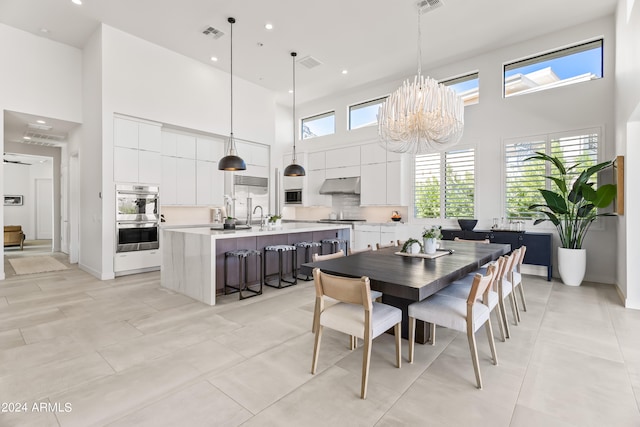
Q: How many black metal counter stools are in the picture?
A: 4